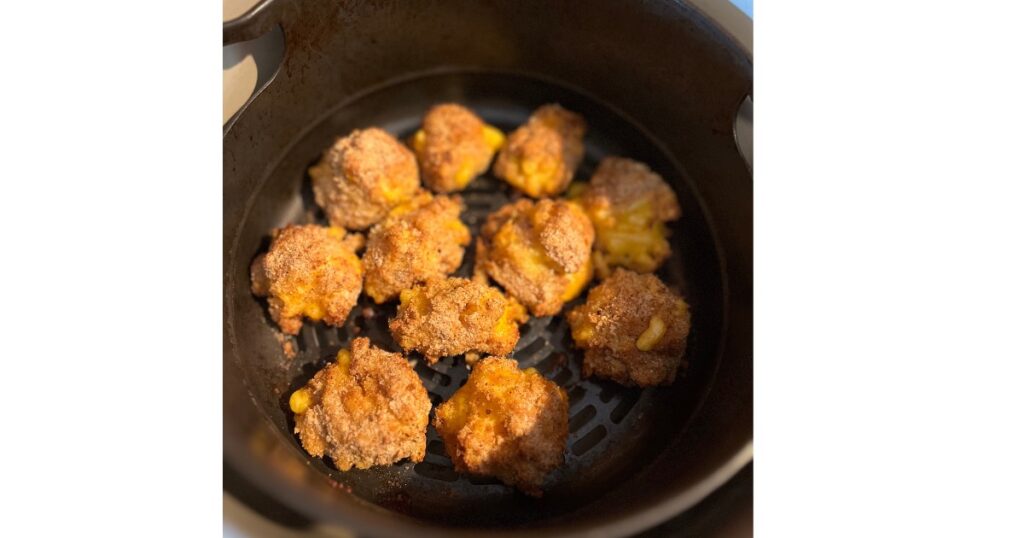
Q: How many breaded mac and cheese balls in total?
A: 11